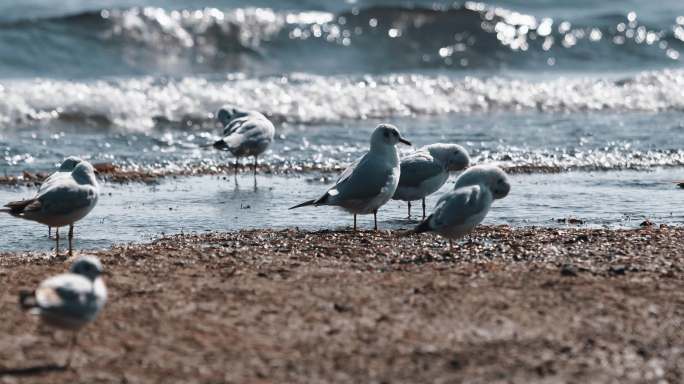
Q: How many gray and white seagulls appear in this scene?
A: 7